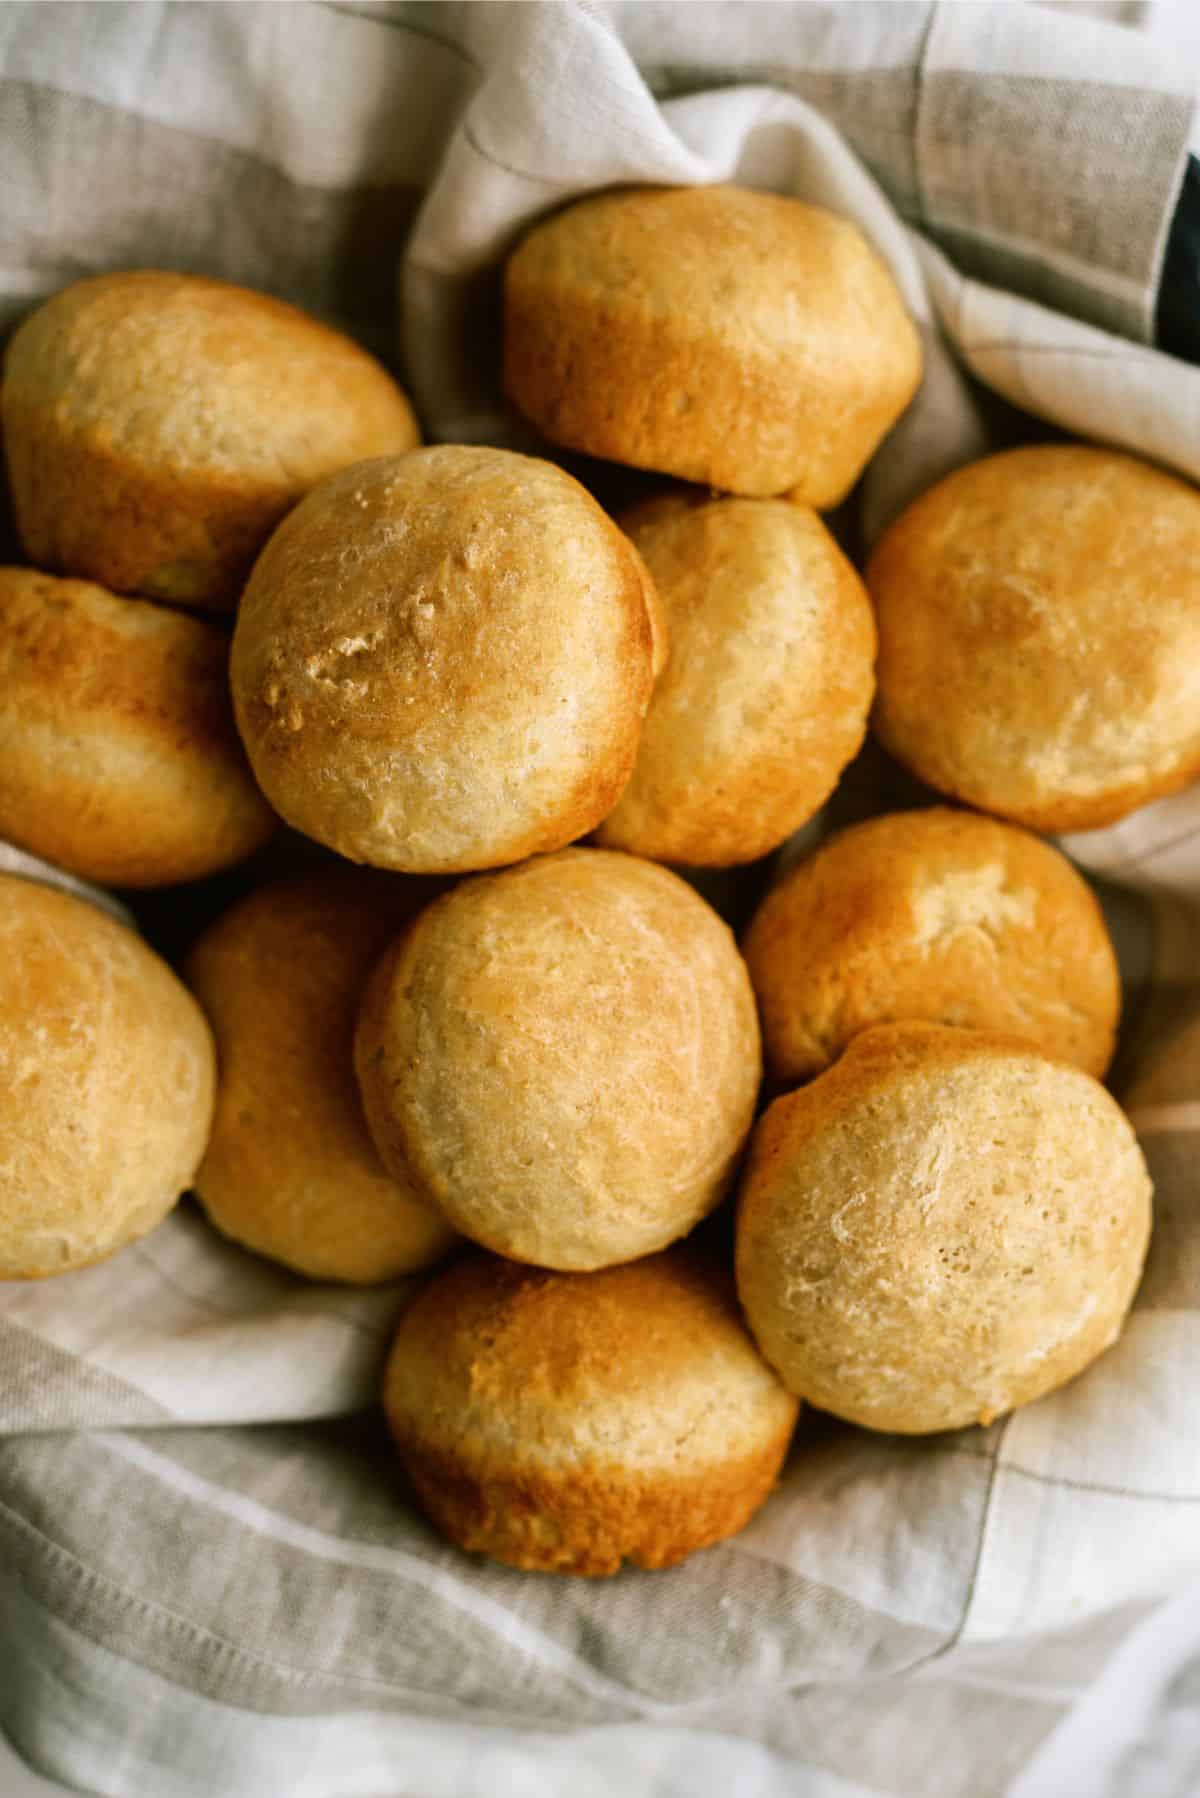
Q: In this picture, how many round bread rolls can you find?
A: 12